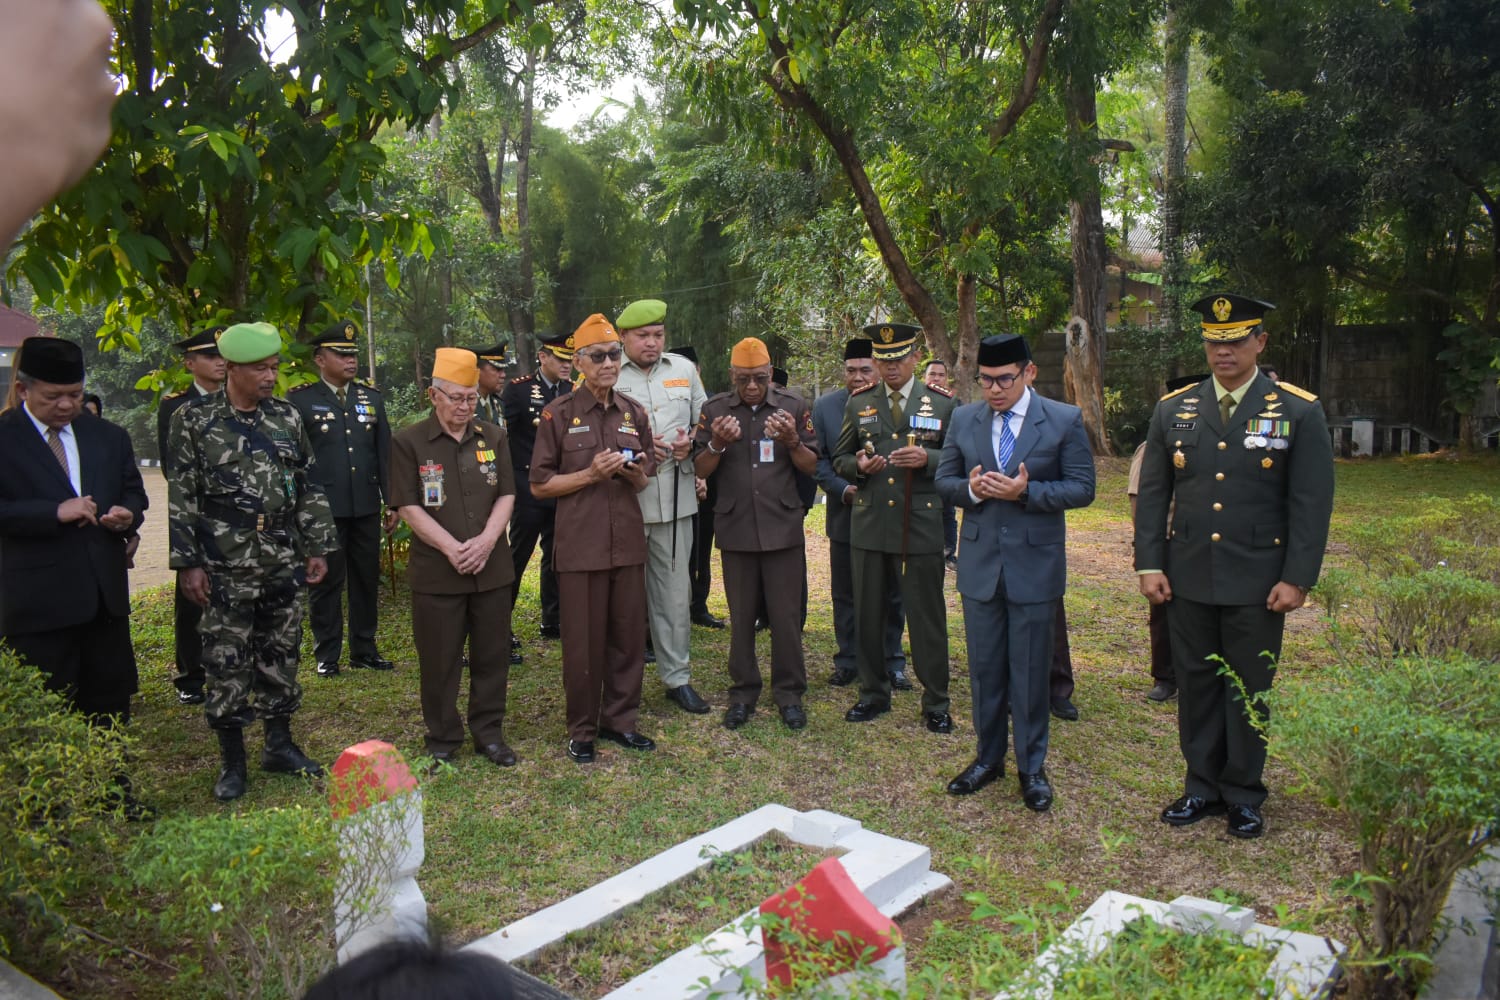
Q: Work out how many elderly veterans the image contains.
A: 3